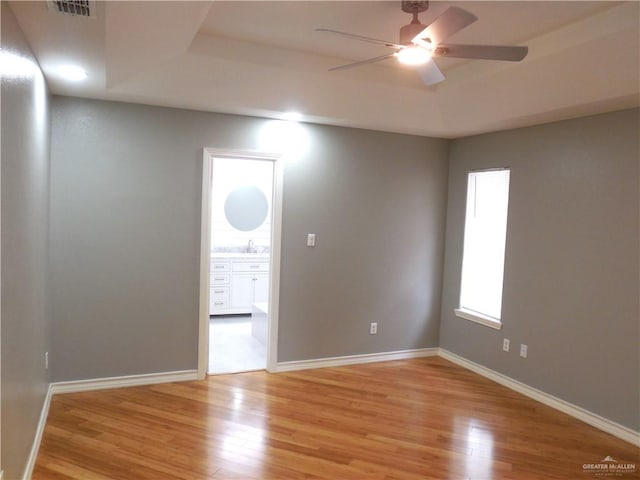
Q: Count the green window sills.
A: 0